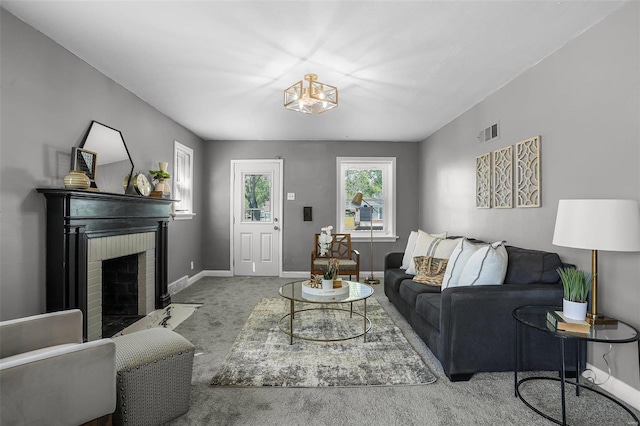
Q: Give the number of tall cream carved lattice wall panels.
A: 3